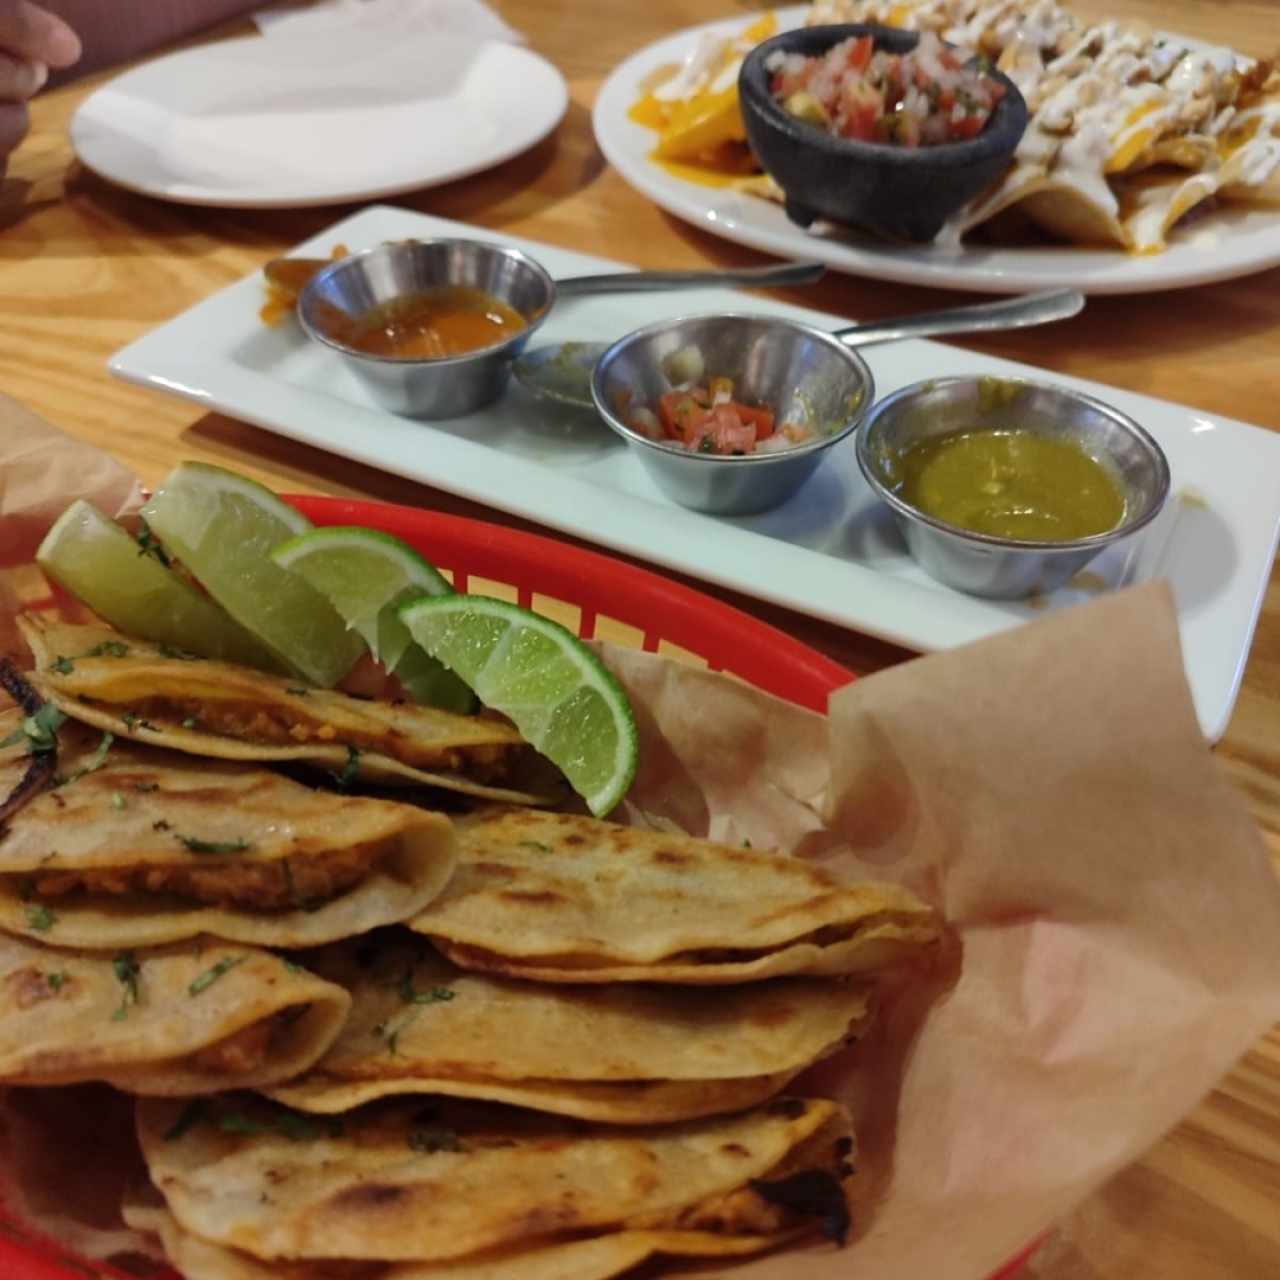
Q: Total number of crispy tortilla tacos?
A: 6